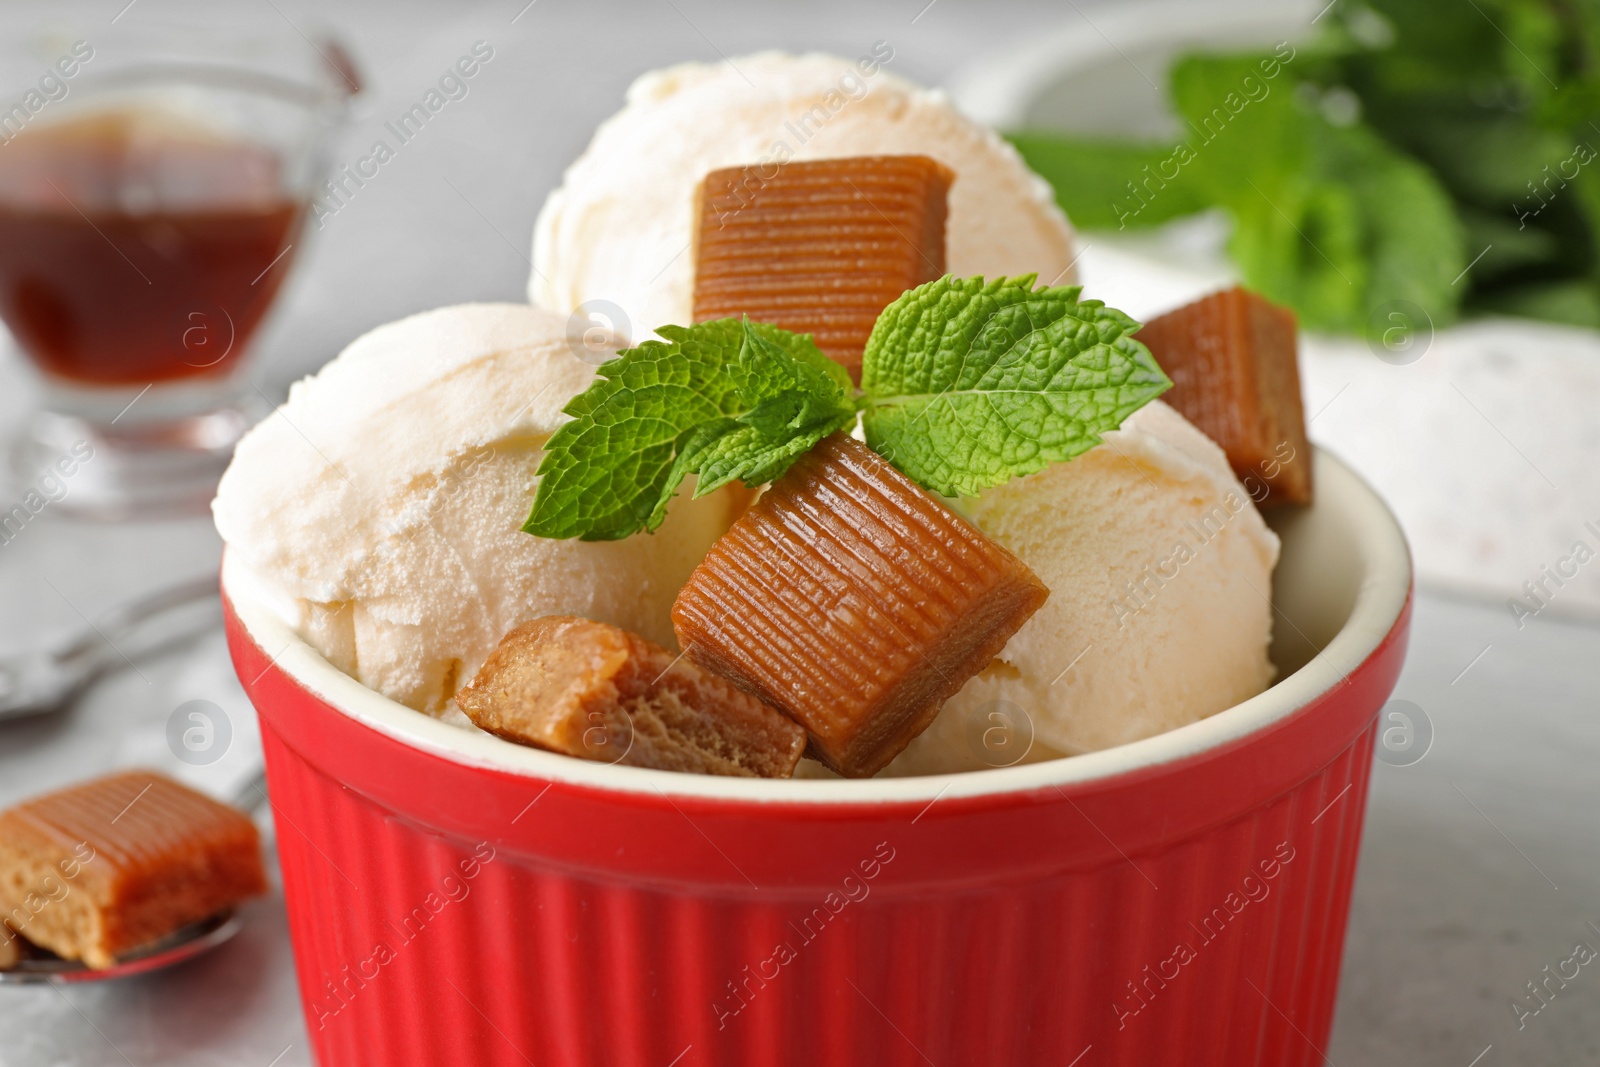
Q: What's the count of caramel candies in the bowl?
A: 4